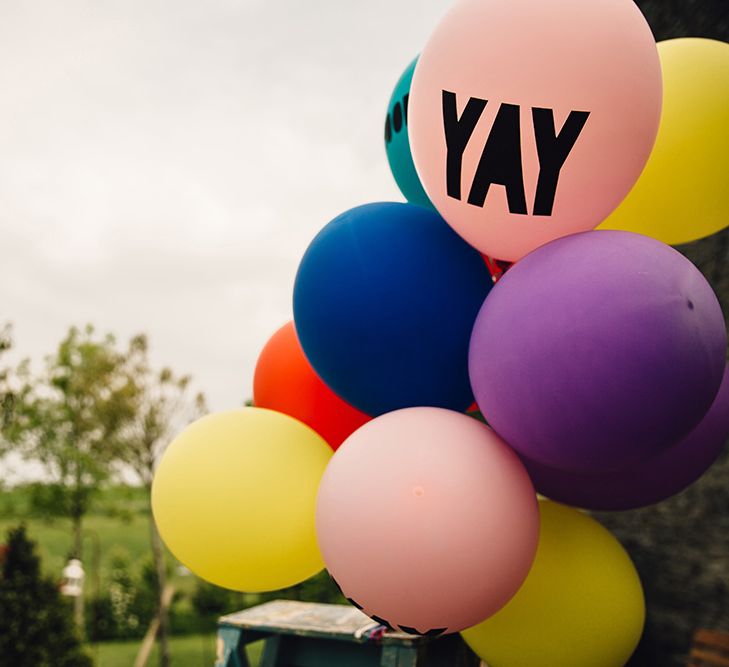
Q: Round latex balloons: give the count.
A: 10